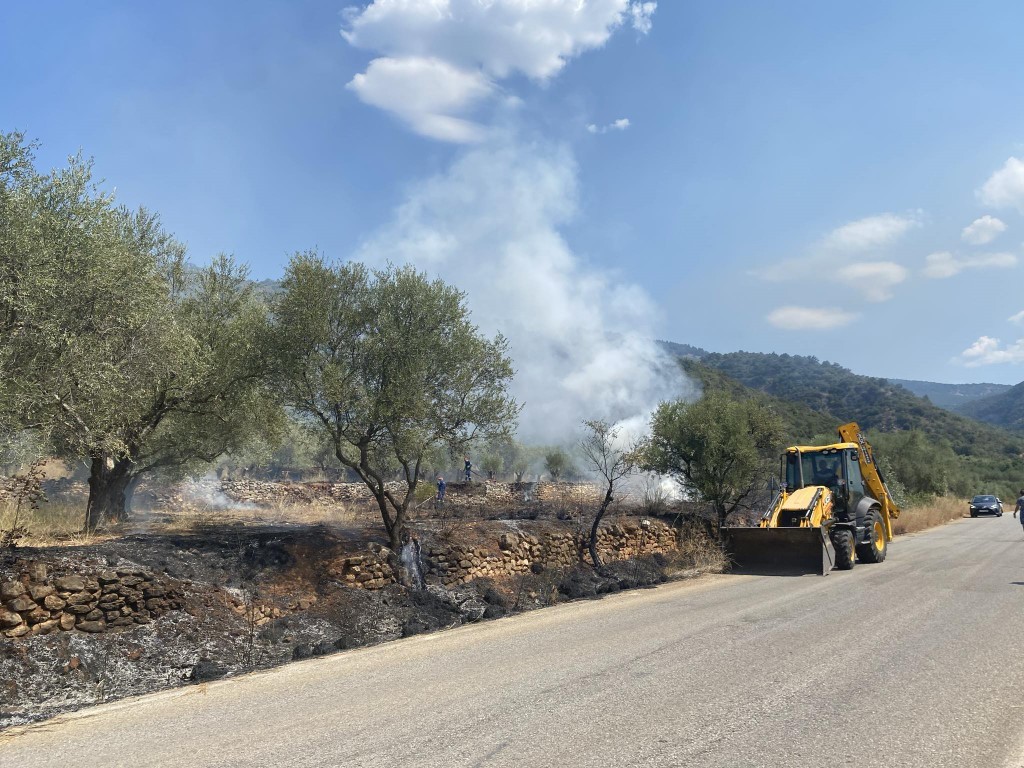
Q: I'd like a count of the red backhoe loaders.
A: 0